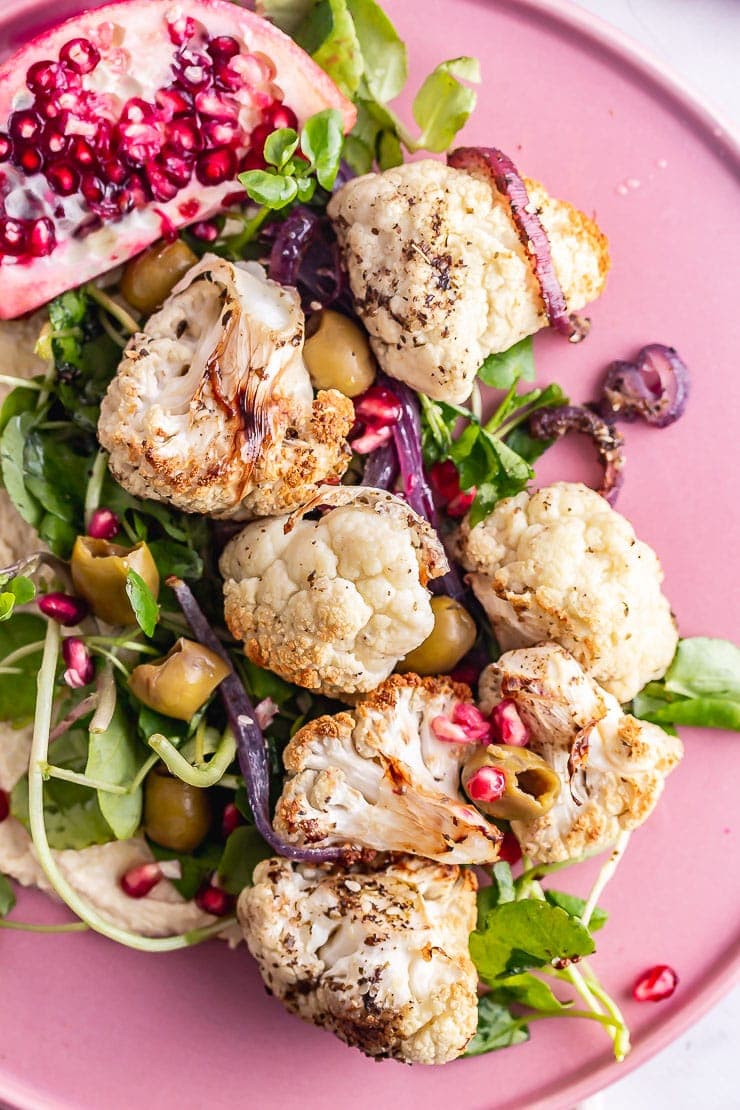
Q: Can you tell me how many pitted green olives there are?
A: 7